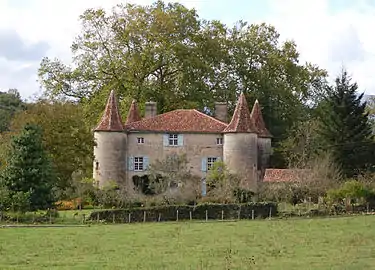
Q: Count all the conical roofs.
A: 4